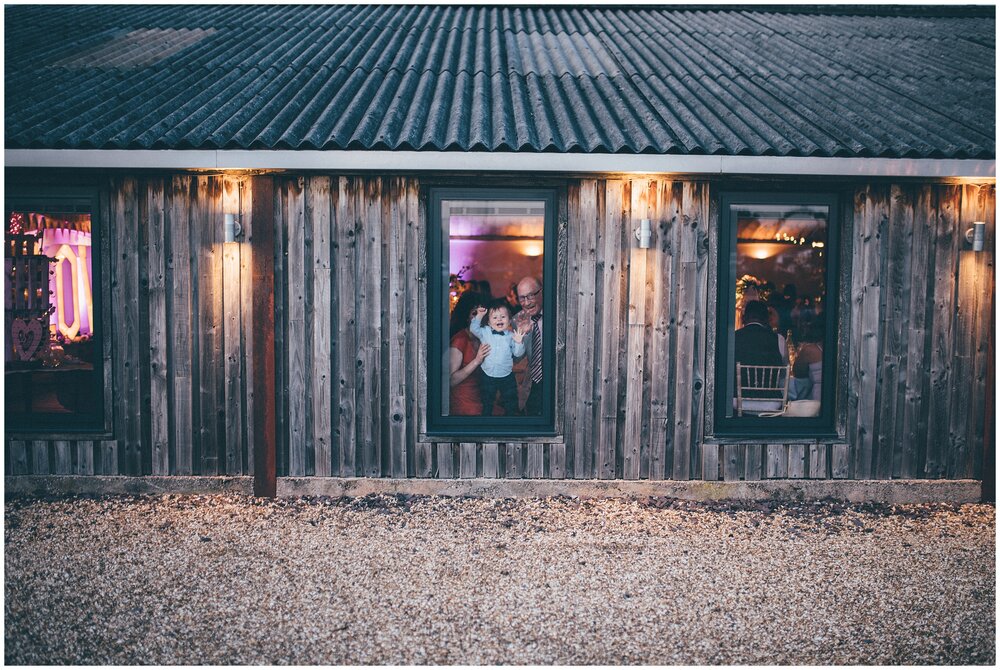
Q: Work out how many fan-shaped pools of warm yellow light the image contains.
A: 6